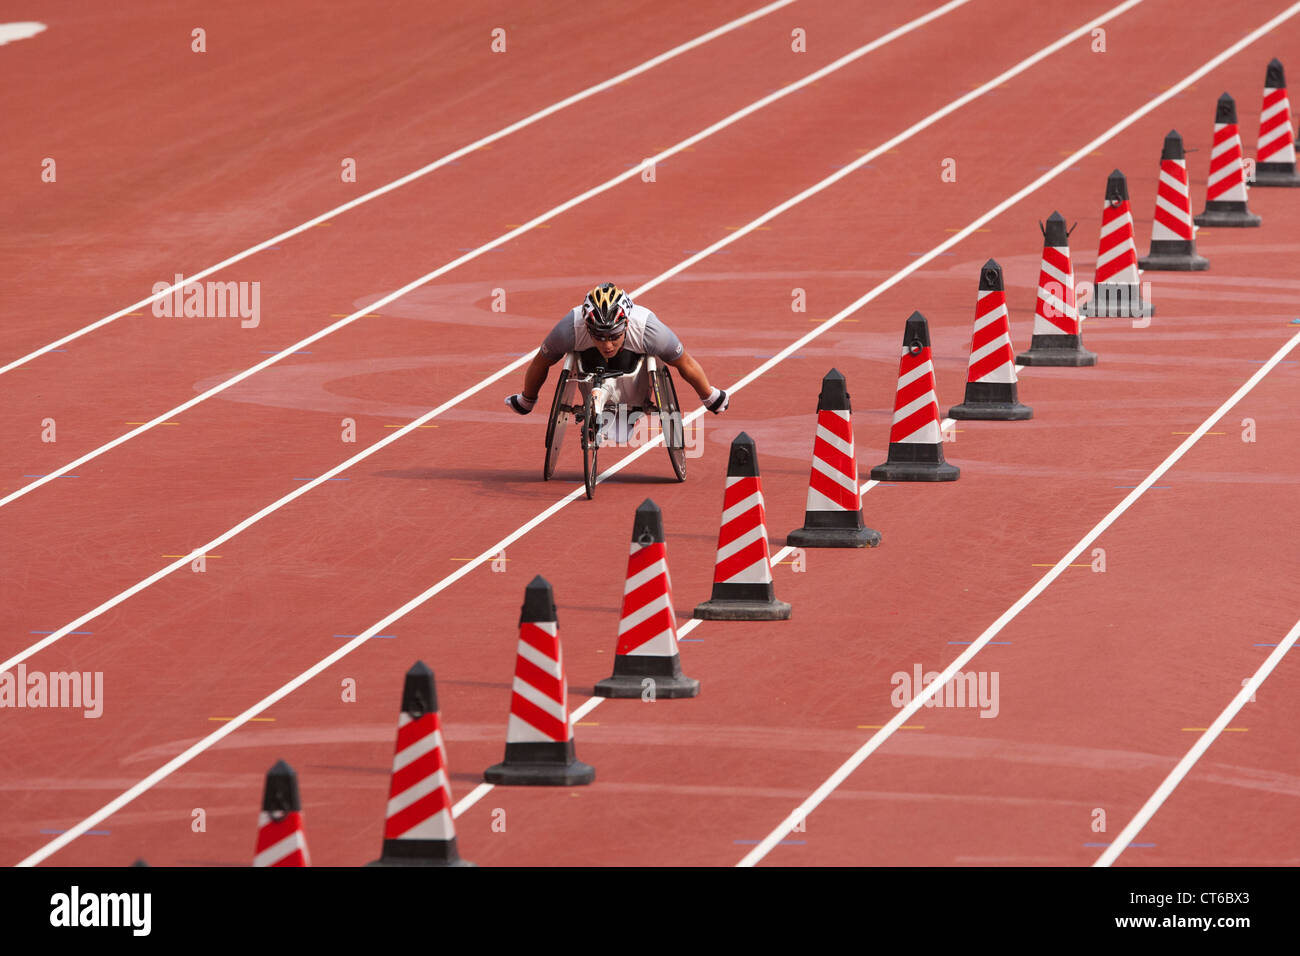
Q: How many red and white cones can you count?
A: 13